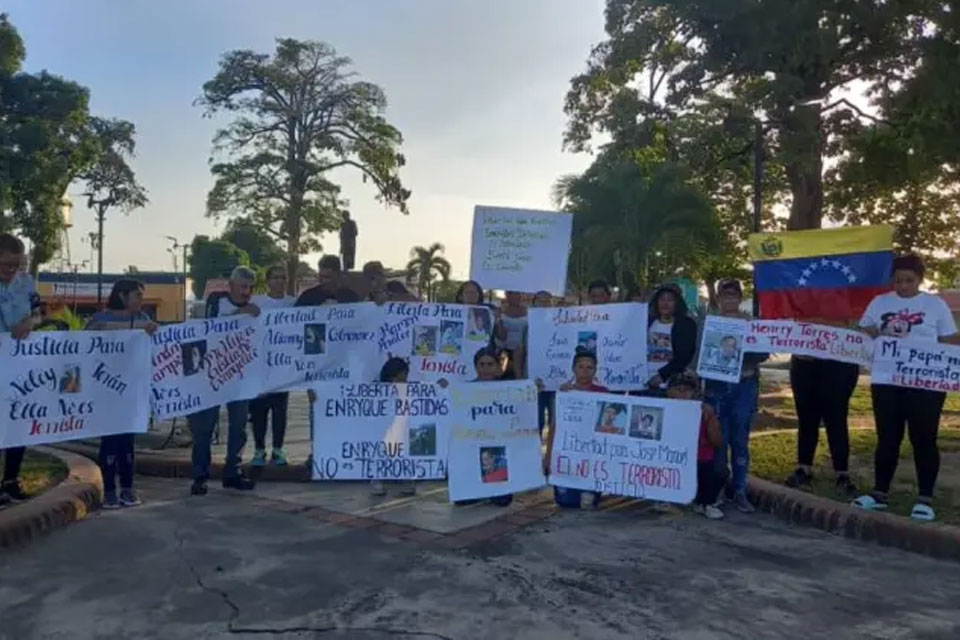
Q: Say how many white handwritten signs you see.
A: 11